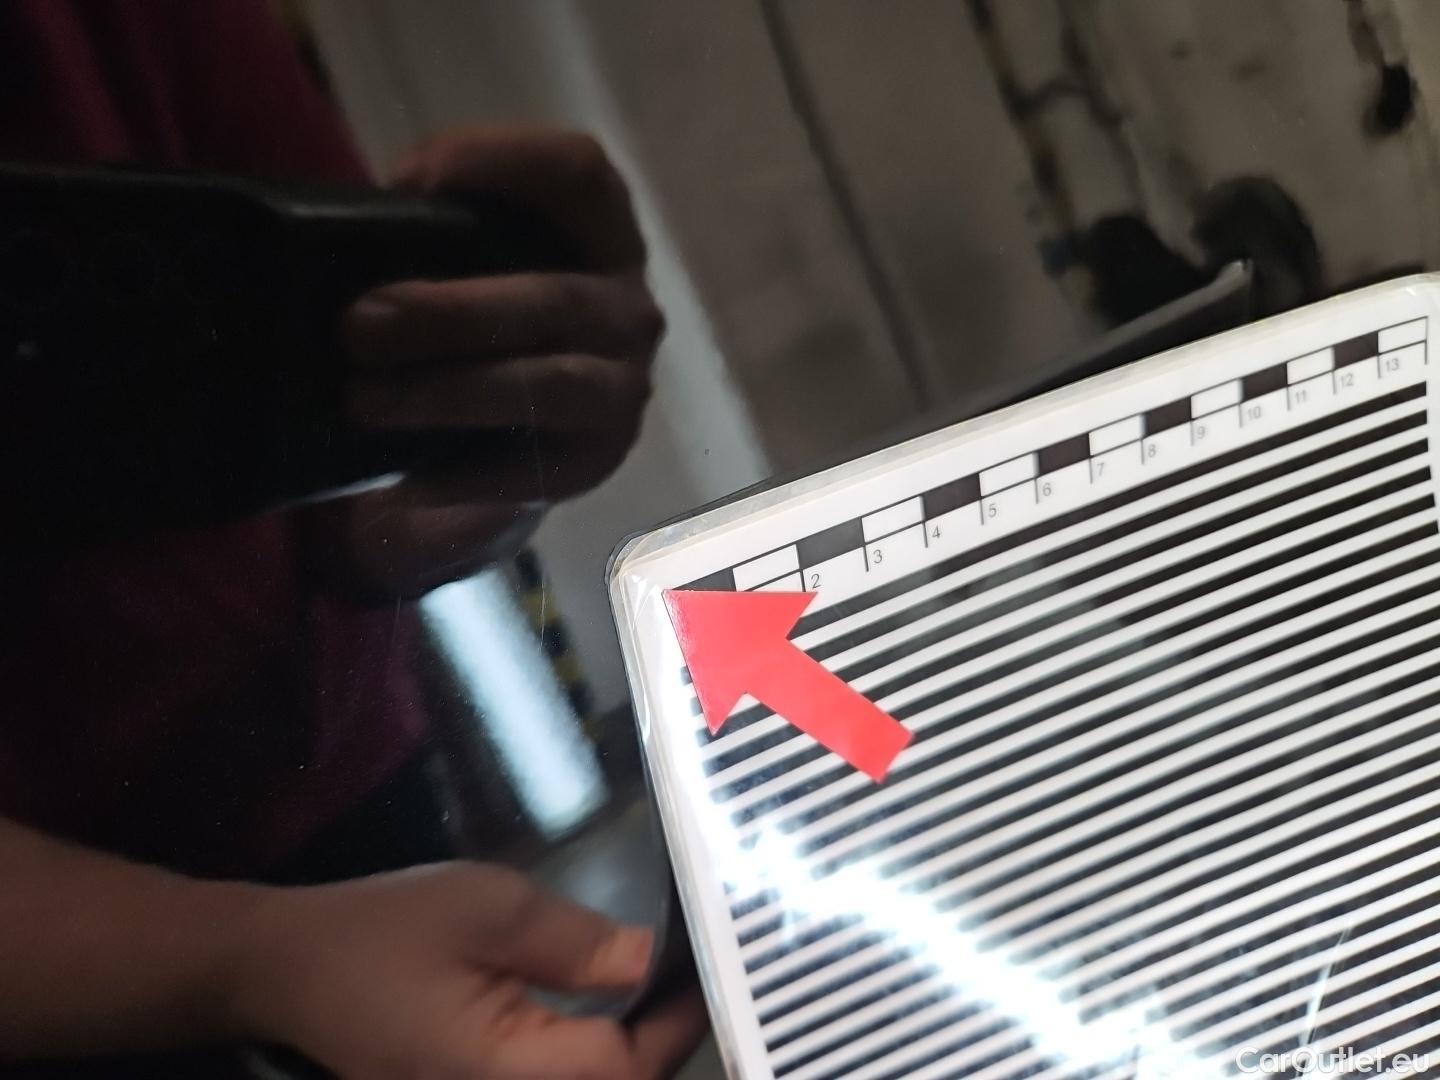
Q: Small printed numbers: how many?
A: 12